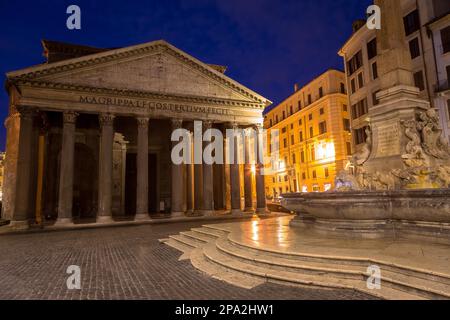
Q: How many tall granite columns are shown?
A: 8